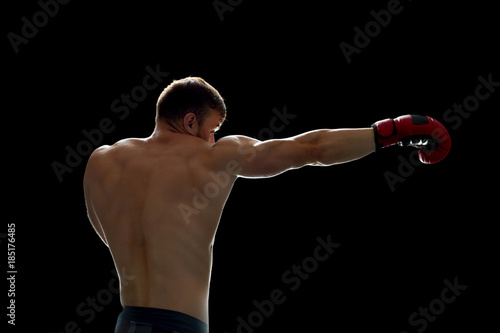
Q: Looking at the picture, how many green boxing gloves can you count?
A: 0